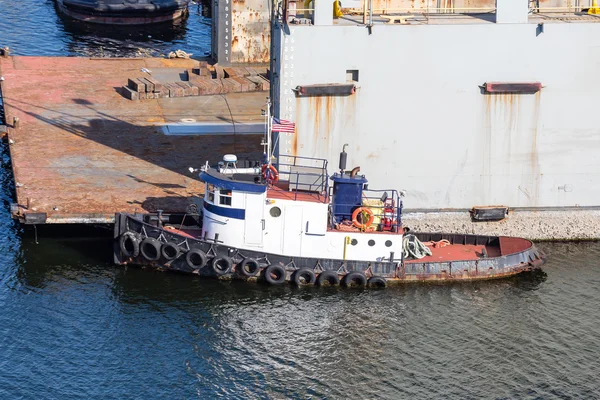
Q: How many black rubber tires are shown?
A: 11